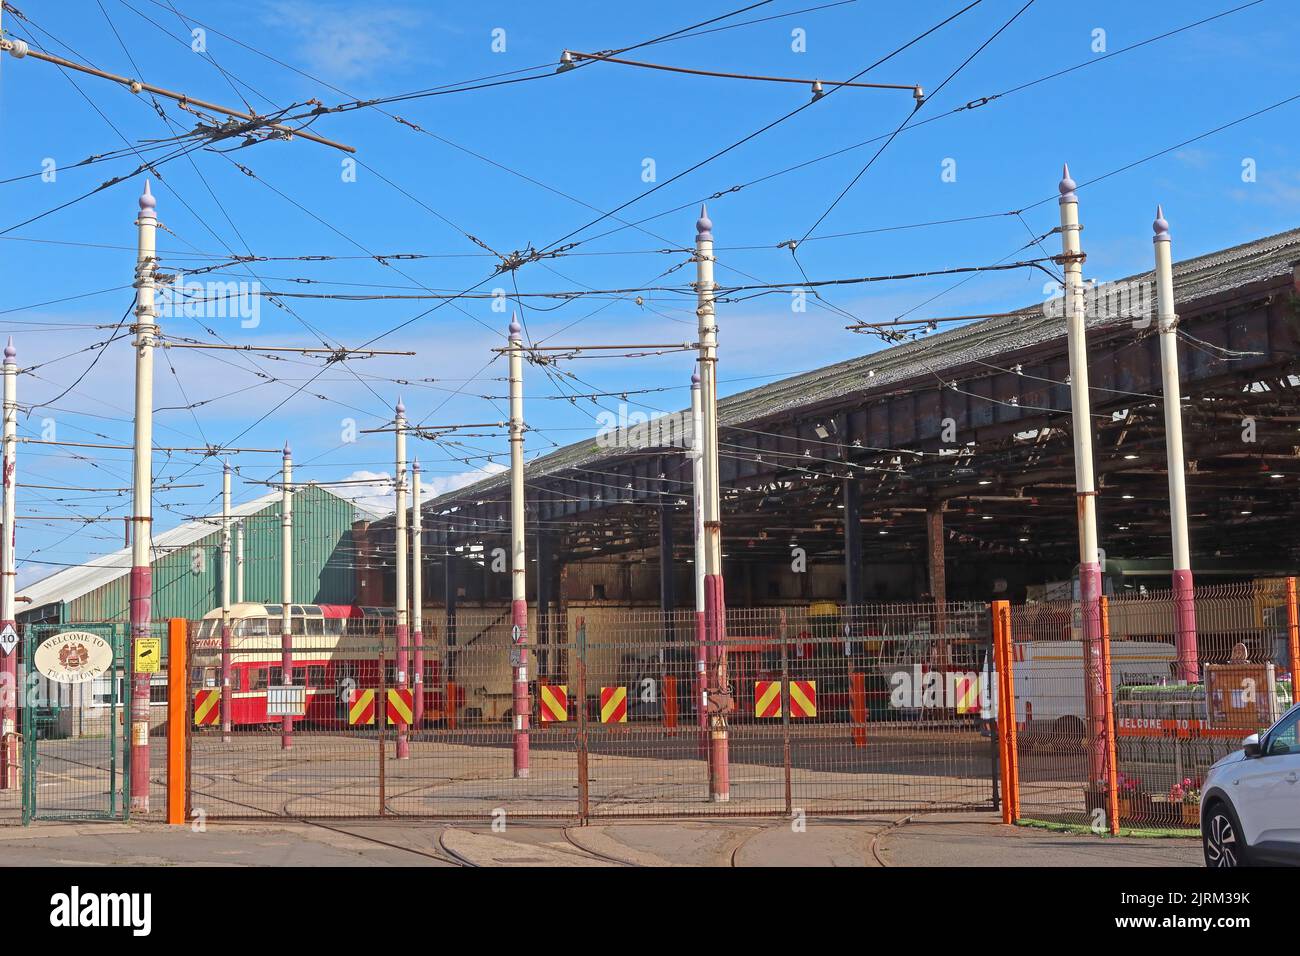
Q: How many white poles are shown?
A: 12